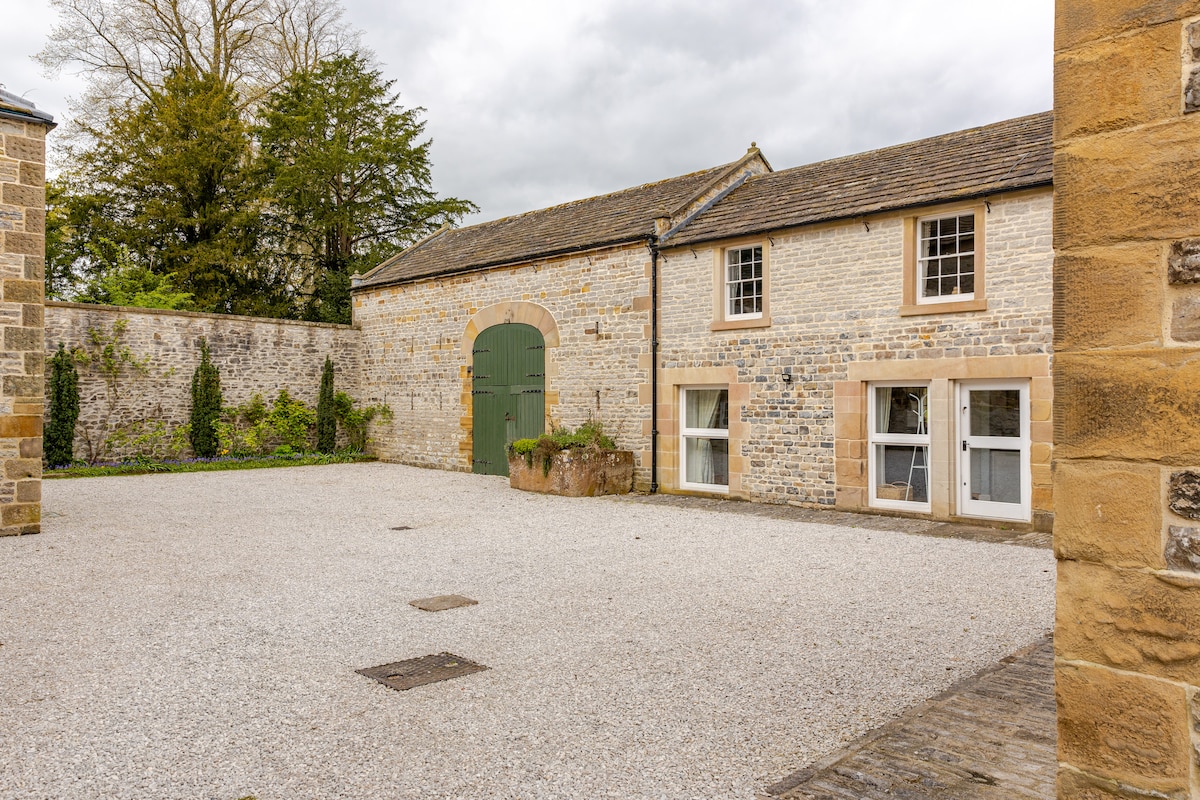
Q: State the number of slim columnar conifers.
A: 3